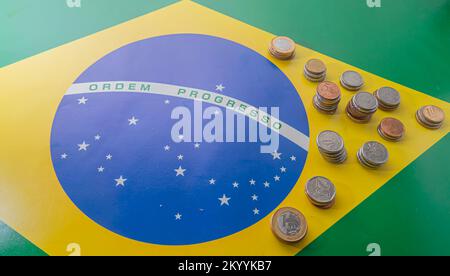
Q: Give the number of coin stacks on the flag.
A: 12